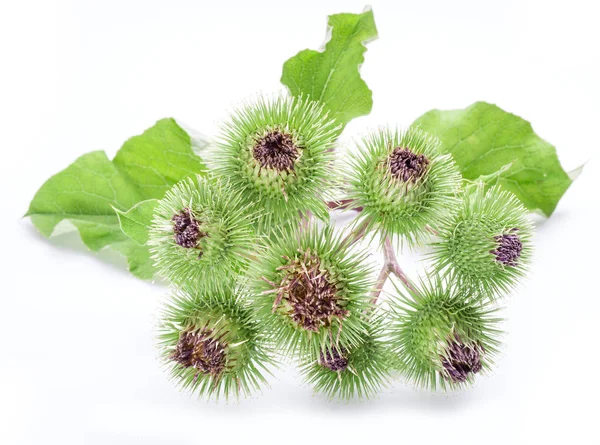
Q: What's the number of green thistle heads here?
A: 8